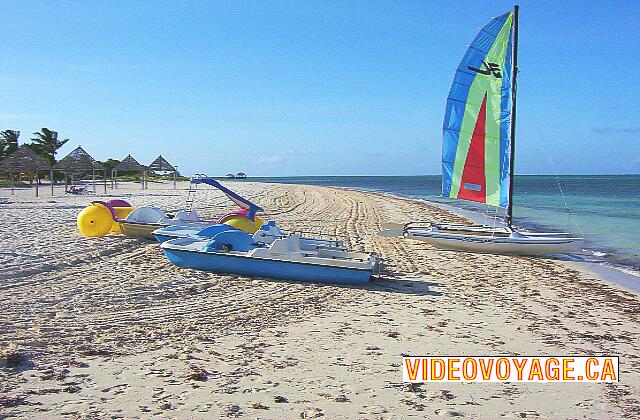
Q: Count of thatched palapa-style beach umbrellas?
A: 4